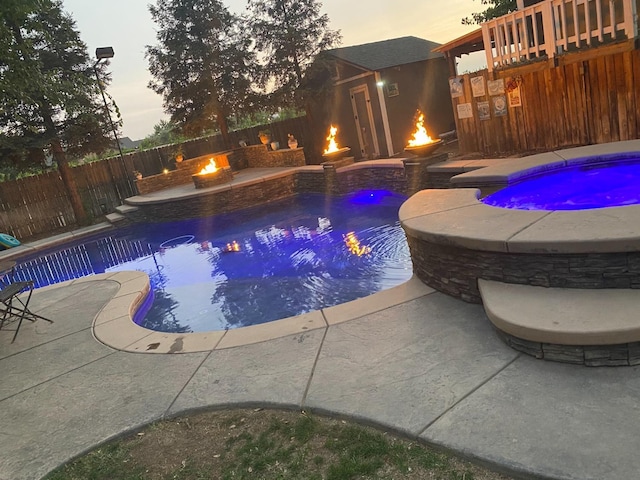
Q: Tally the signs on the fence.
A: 7